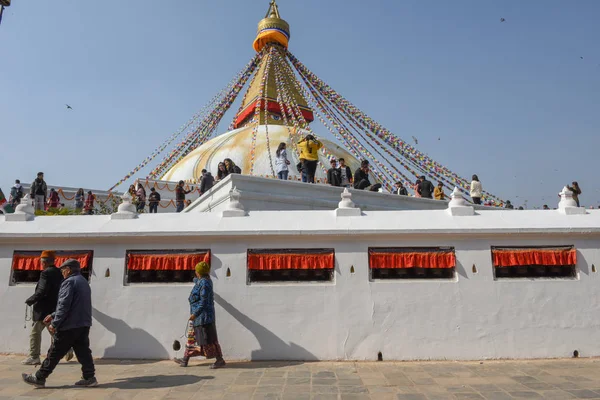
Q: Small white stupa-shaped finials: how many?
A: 6